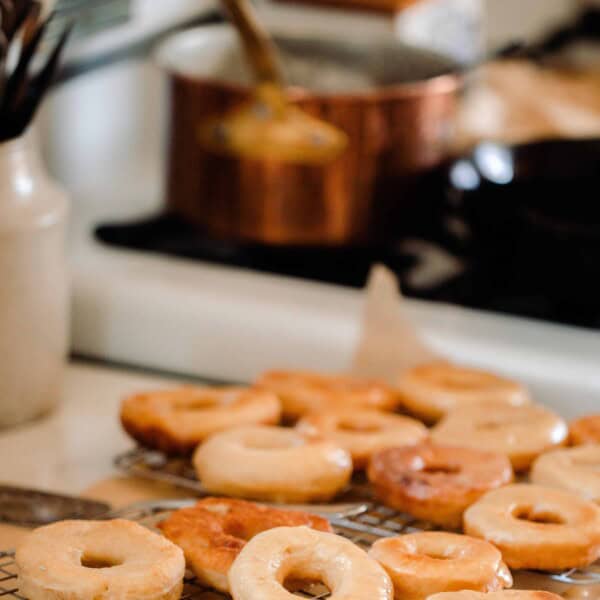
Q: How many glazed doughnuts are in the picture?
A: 15